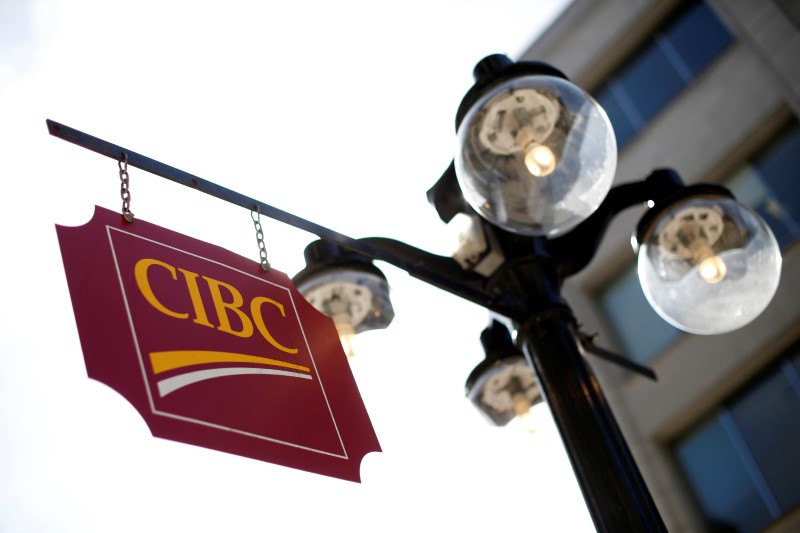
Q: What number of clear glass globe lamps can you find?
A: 4